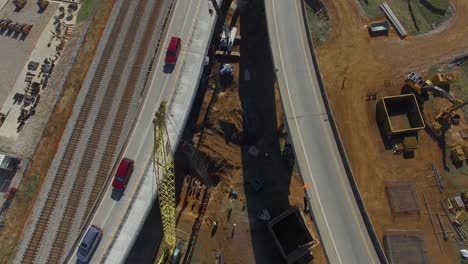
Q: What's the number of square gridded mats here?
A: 2